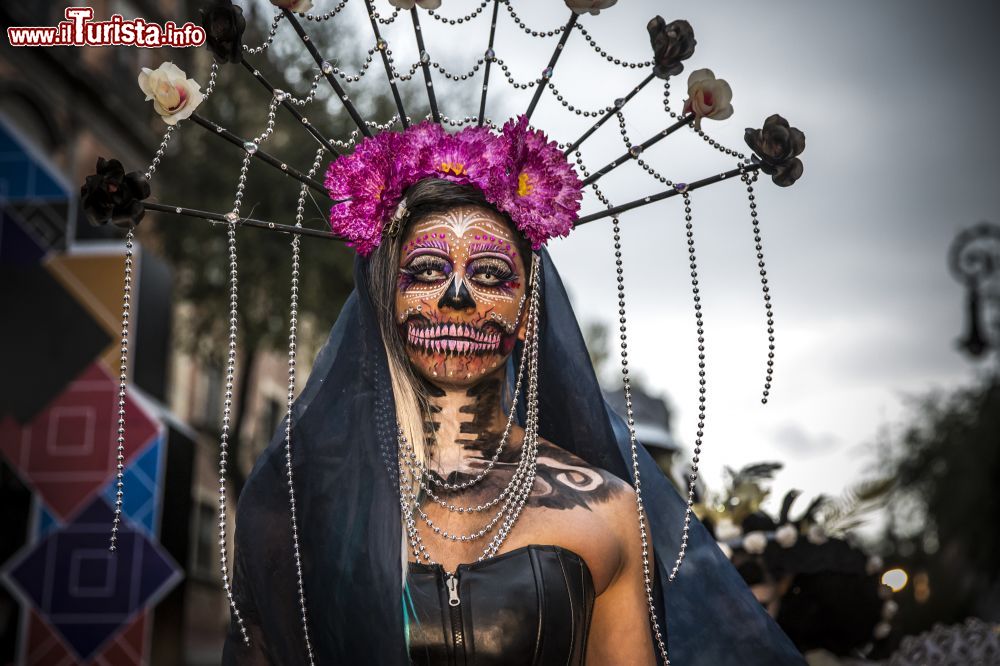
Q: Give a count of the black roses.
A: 4